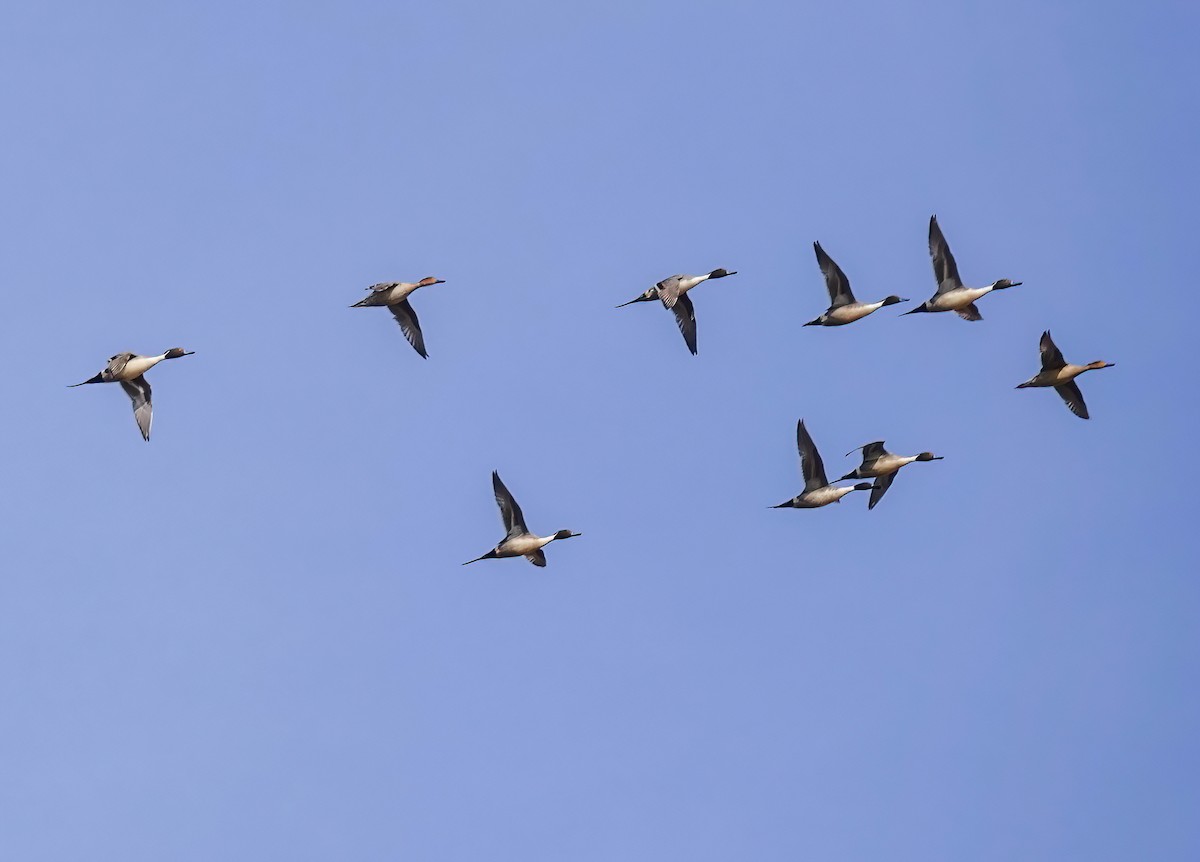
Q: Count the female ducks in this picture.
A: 2